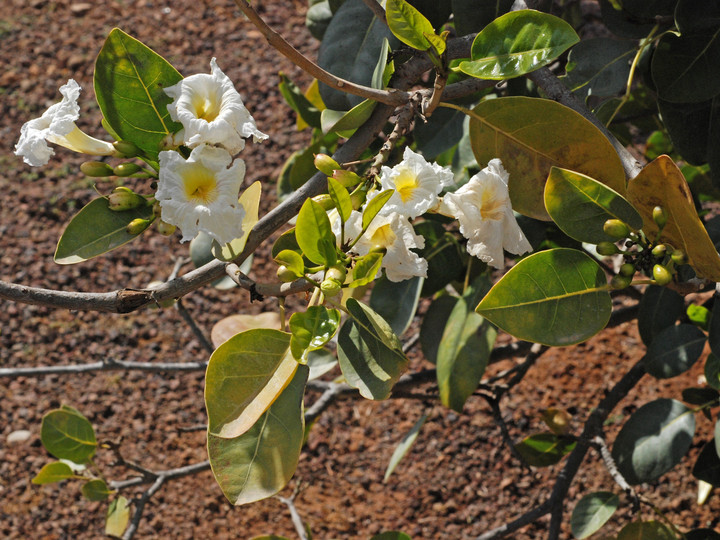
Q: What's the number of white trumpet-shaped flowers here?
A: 6